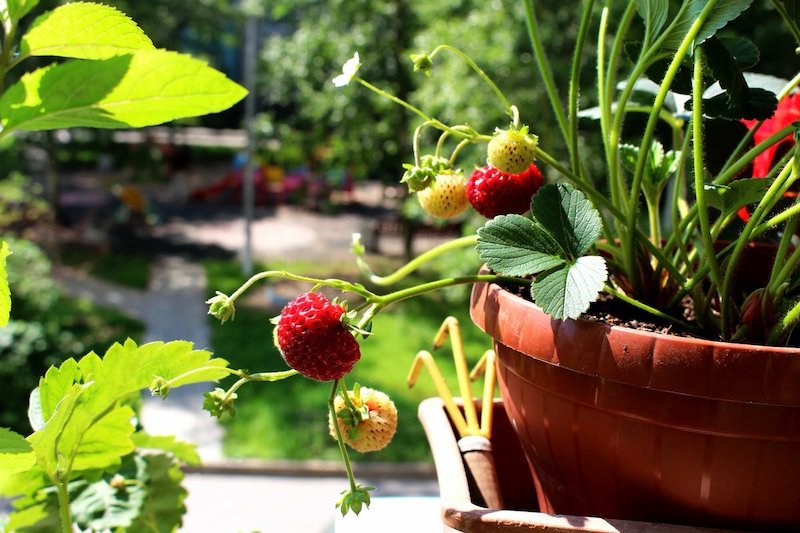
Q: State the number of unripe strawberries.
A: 3